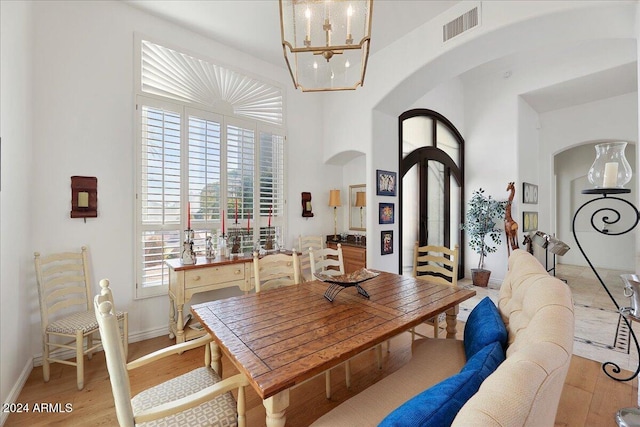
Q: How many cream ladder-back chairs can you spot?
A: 6